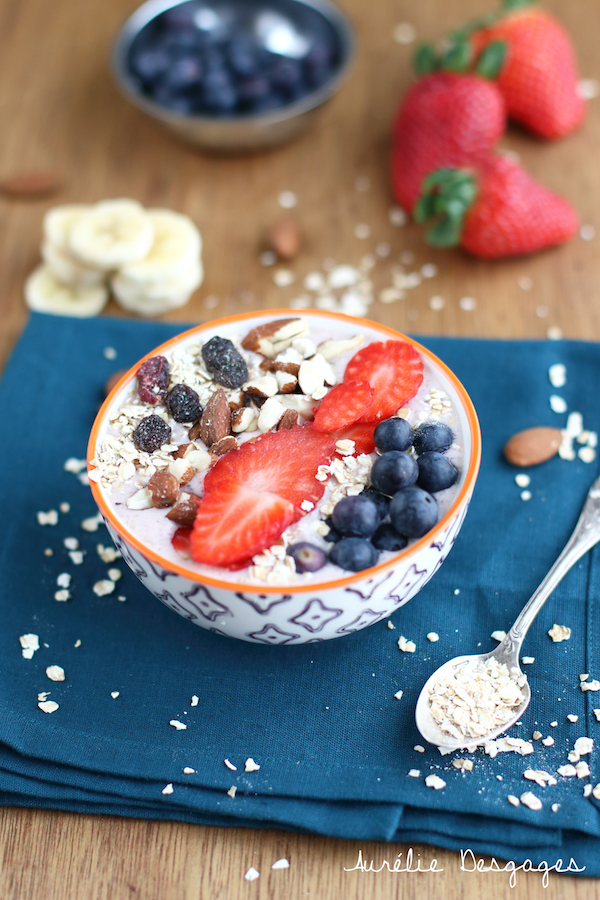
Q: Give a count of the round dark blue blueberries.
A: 11